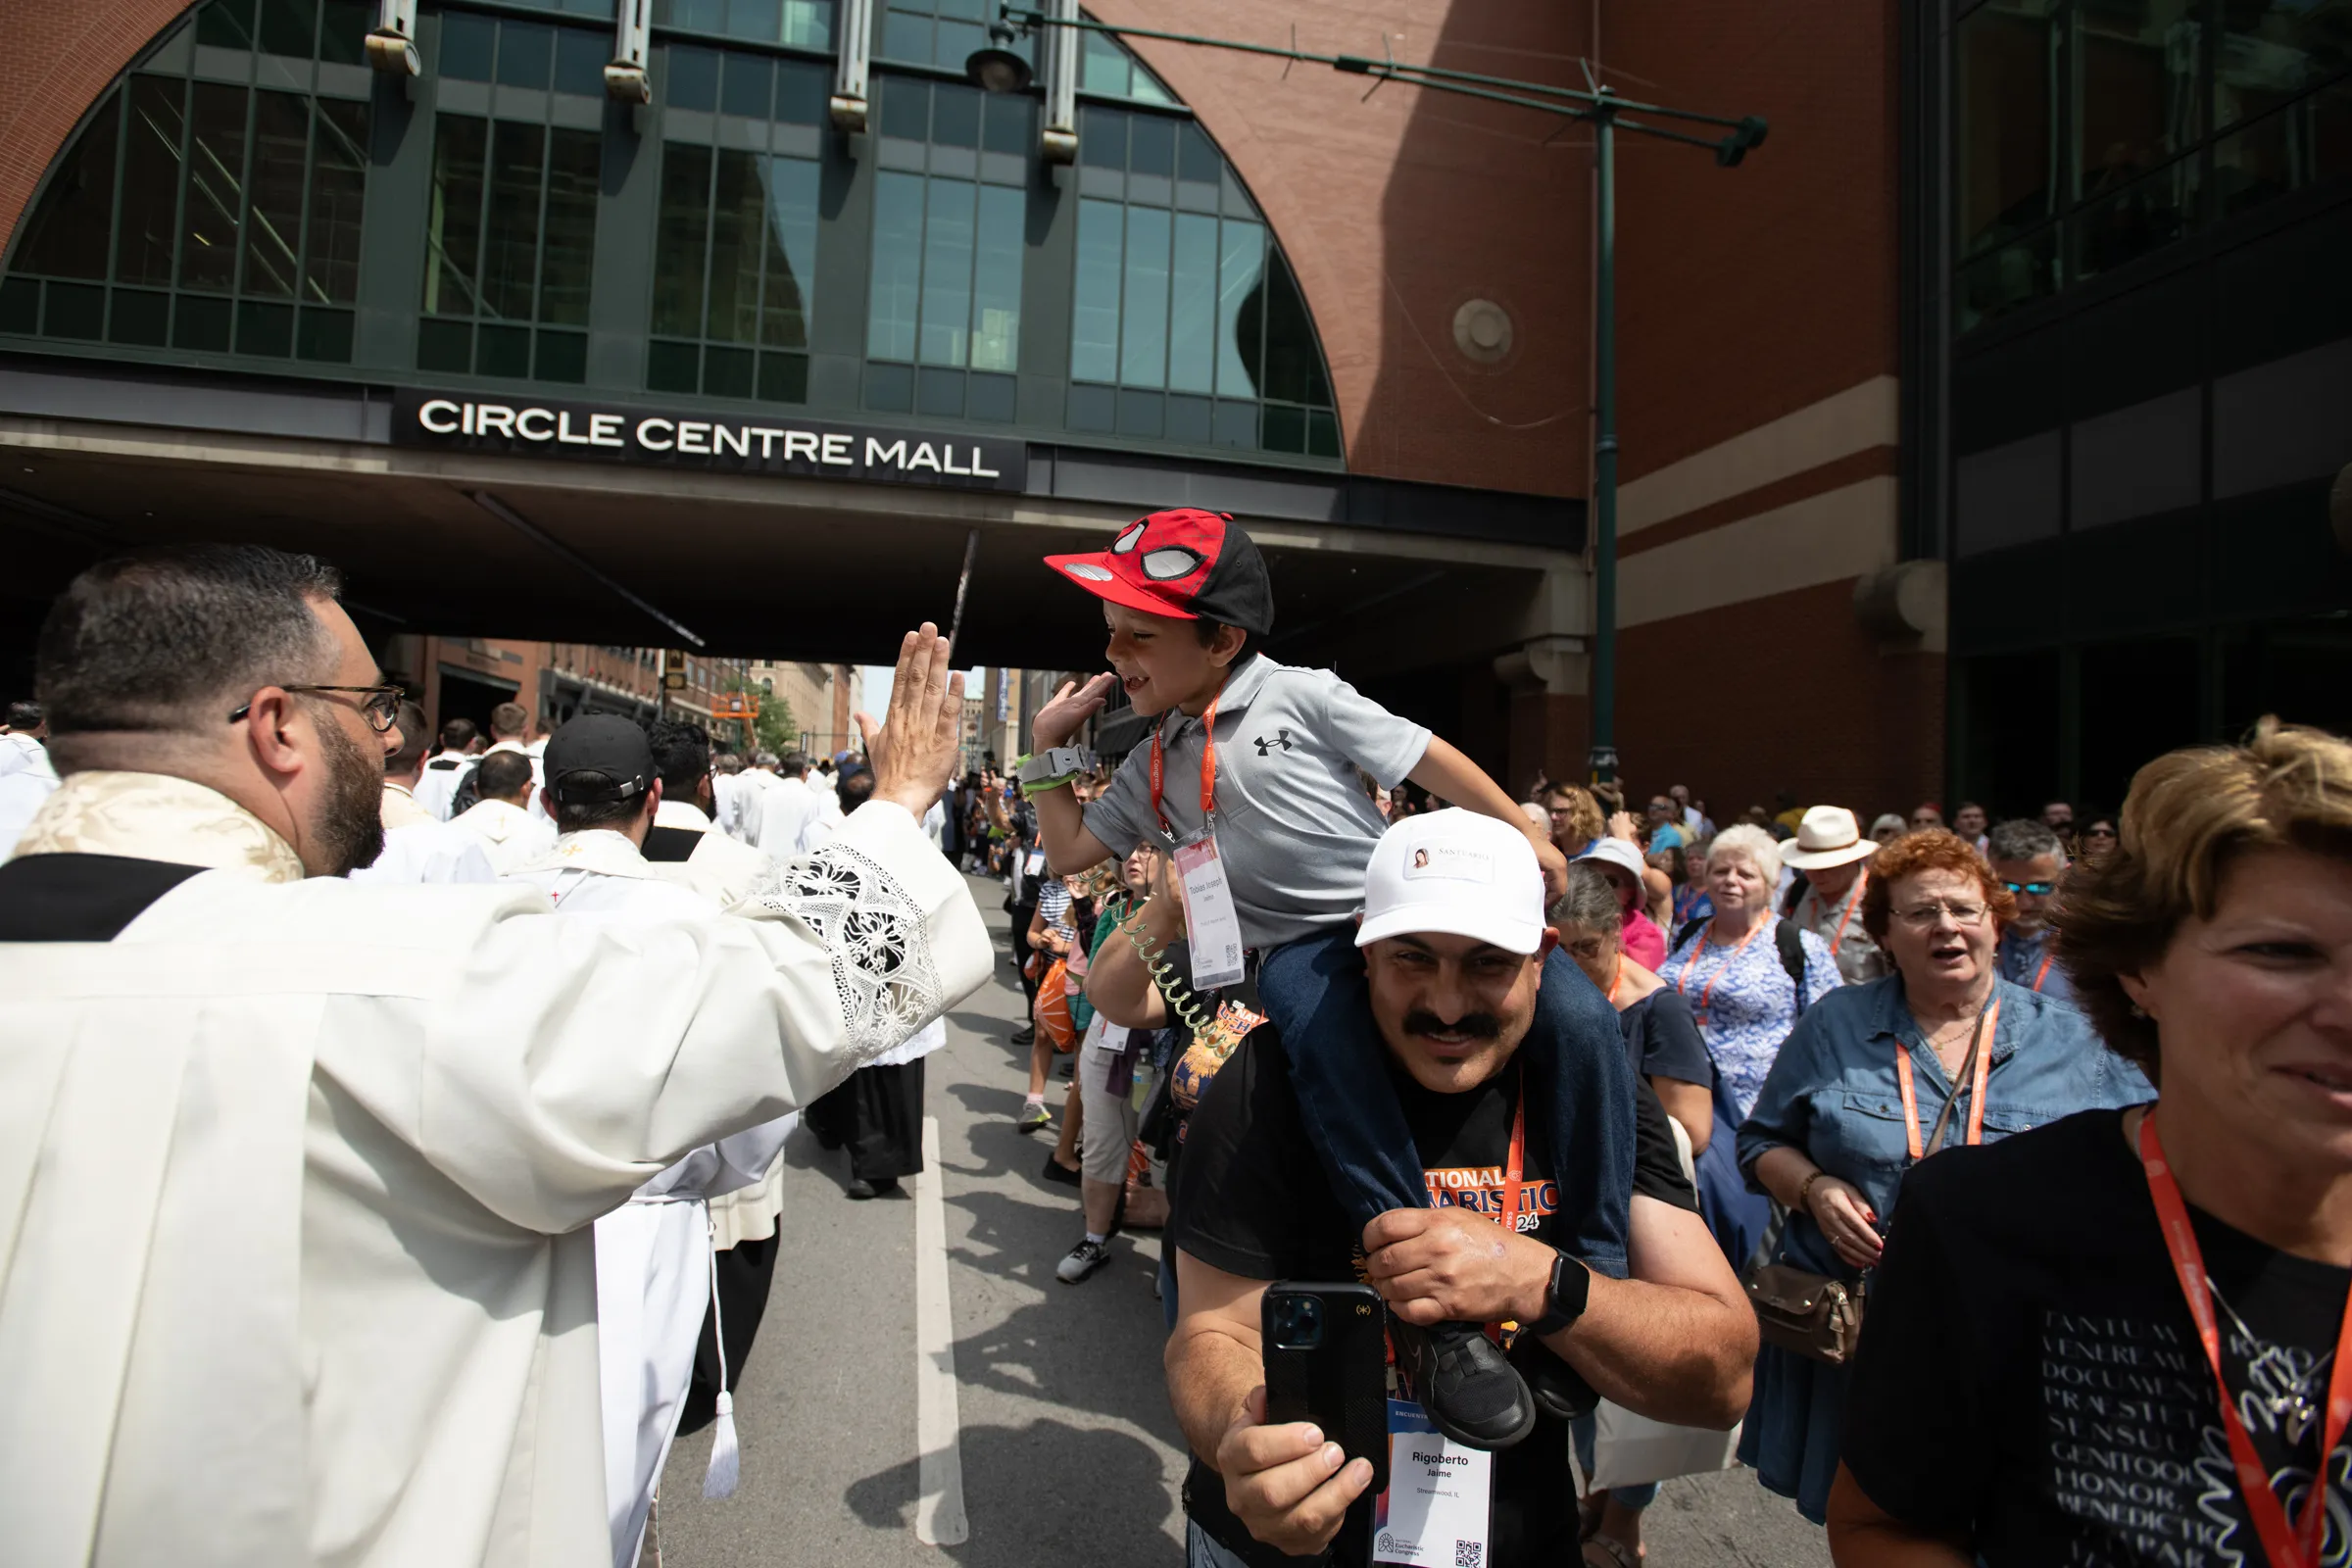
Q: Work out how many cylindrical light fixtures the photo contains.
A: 4